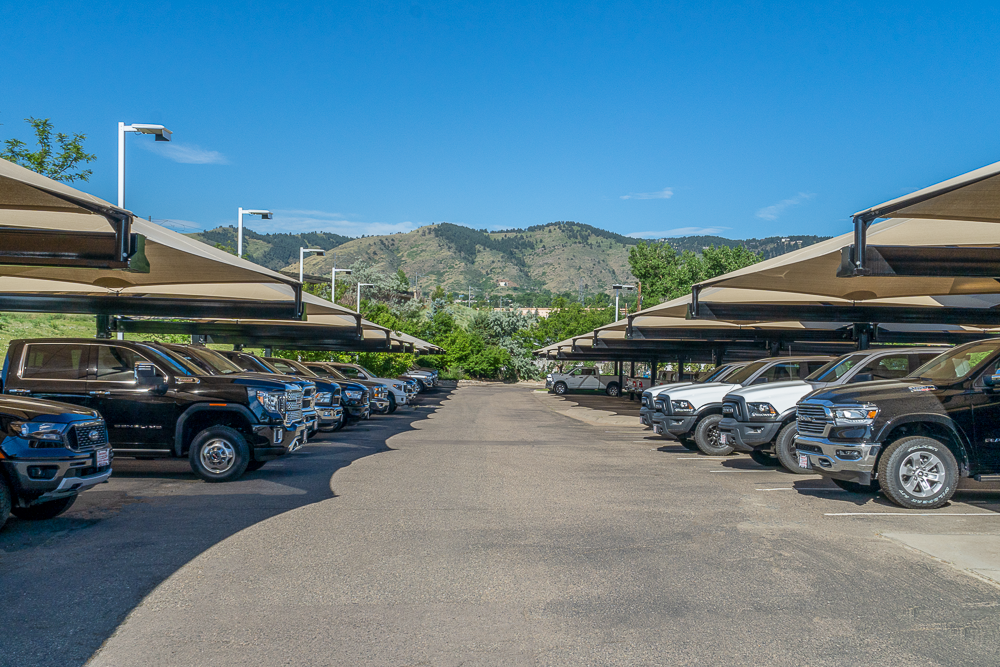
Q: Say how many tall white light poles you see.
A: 6